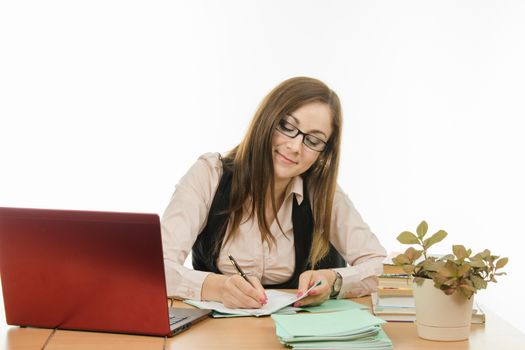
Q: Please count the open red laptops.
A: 1